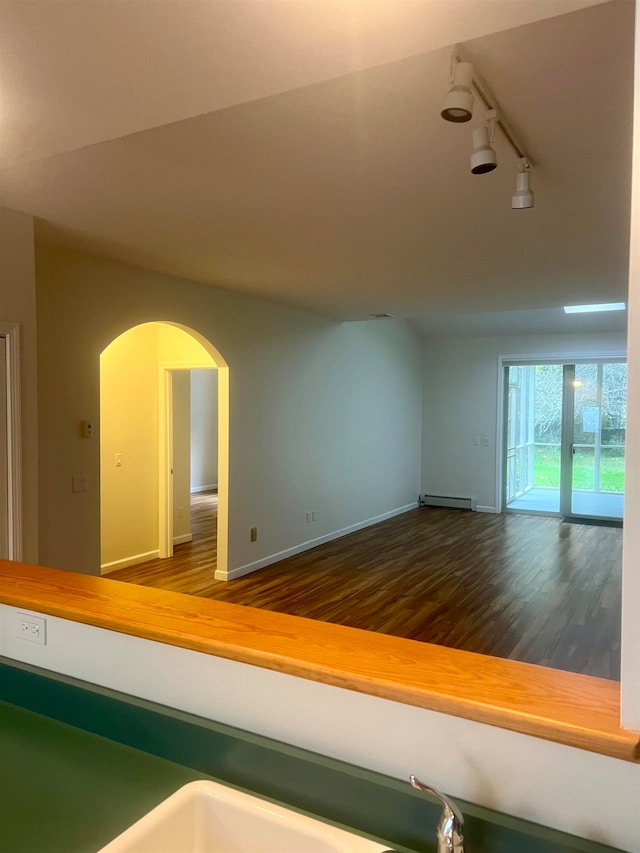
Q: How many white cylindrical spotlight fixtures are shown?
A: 3